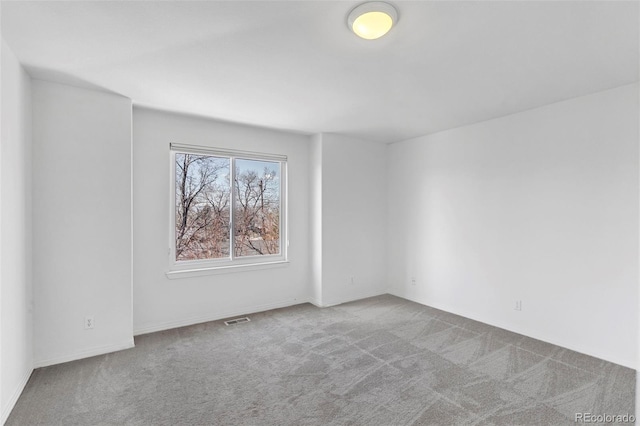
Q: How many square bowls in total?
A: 0